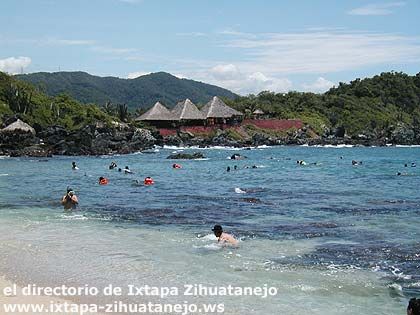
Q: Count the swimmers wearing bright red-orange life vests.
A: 3